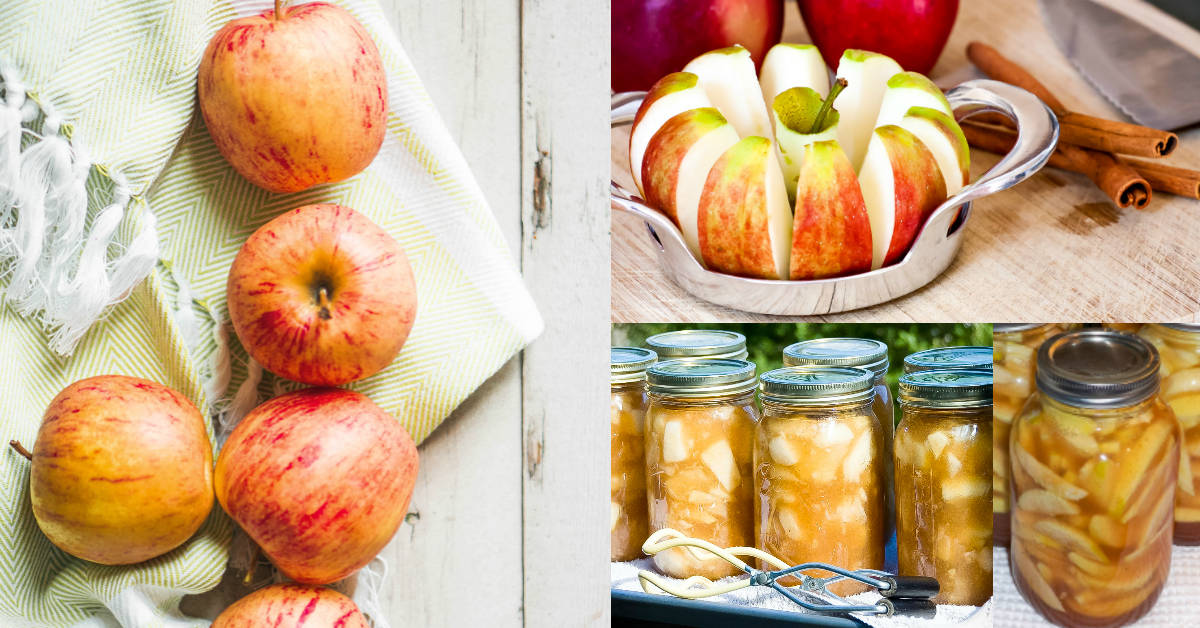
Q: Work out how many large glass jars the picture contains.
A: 10